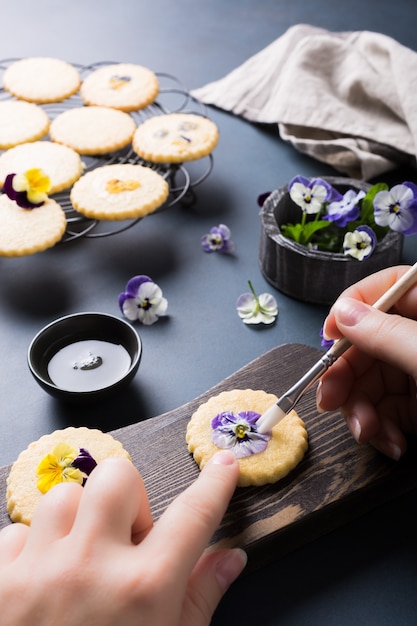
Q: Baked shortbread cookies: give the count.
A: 10